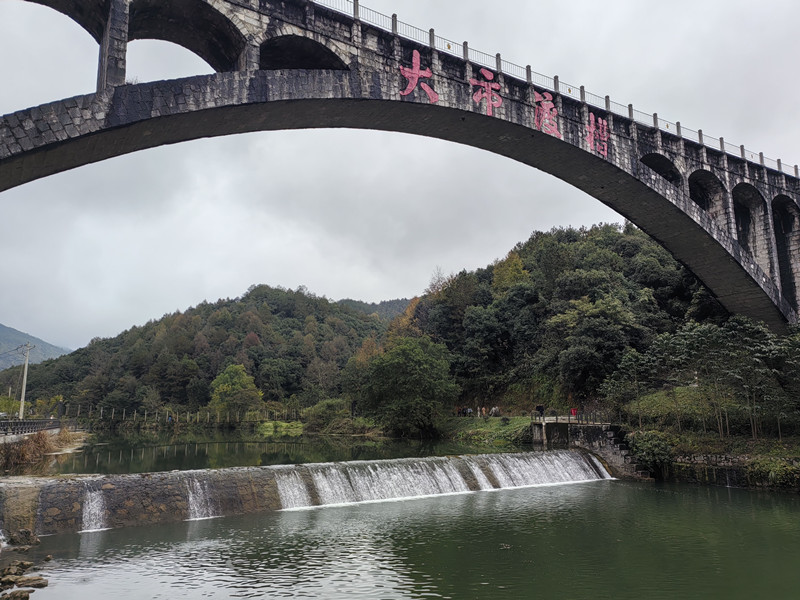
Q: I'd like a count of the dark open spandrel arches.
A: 7